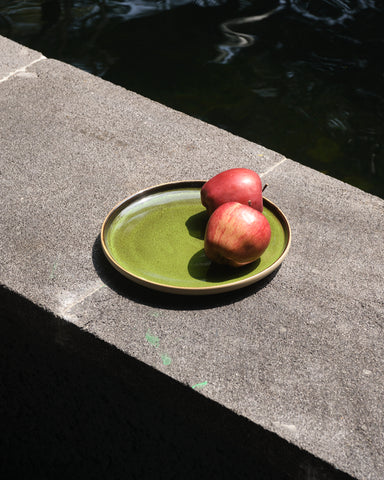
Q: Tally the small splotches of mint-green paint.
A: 3